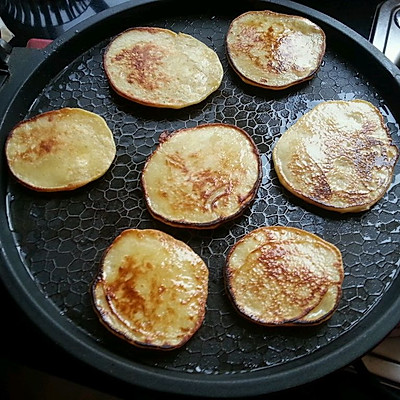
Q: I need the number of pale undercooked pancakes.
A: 0